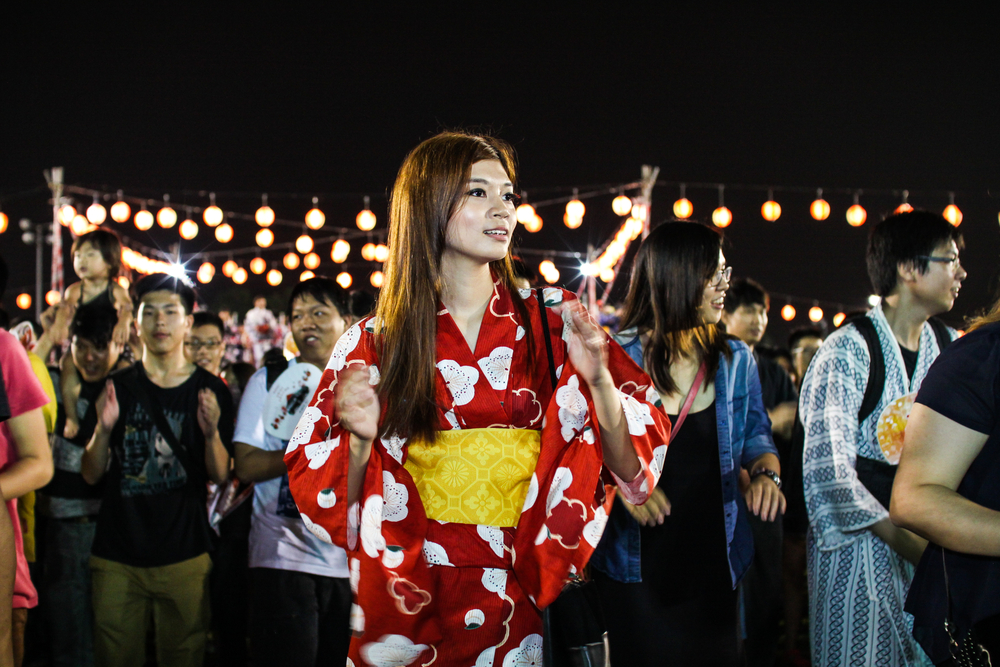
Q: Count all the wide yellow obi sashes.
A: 1